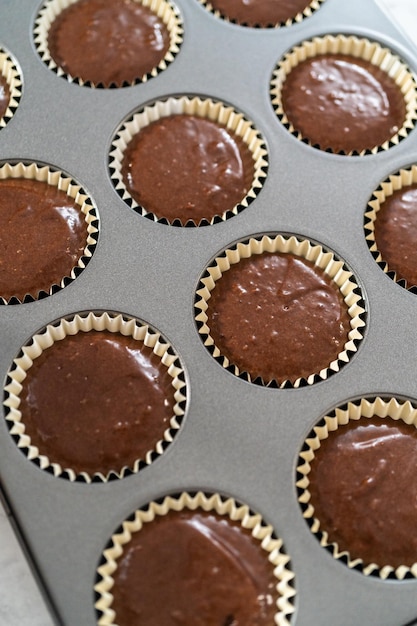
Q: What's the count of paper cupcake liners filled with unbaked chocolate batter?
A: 11